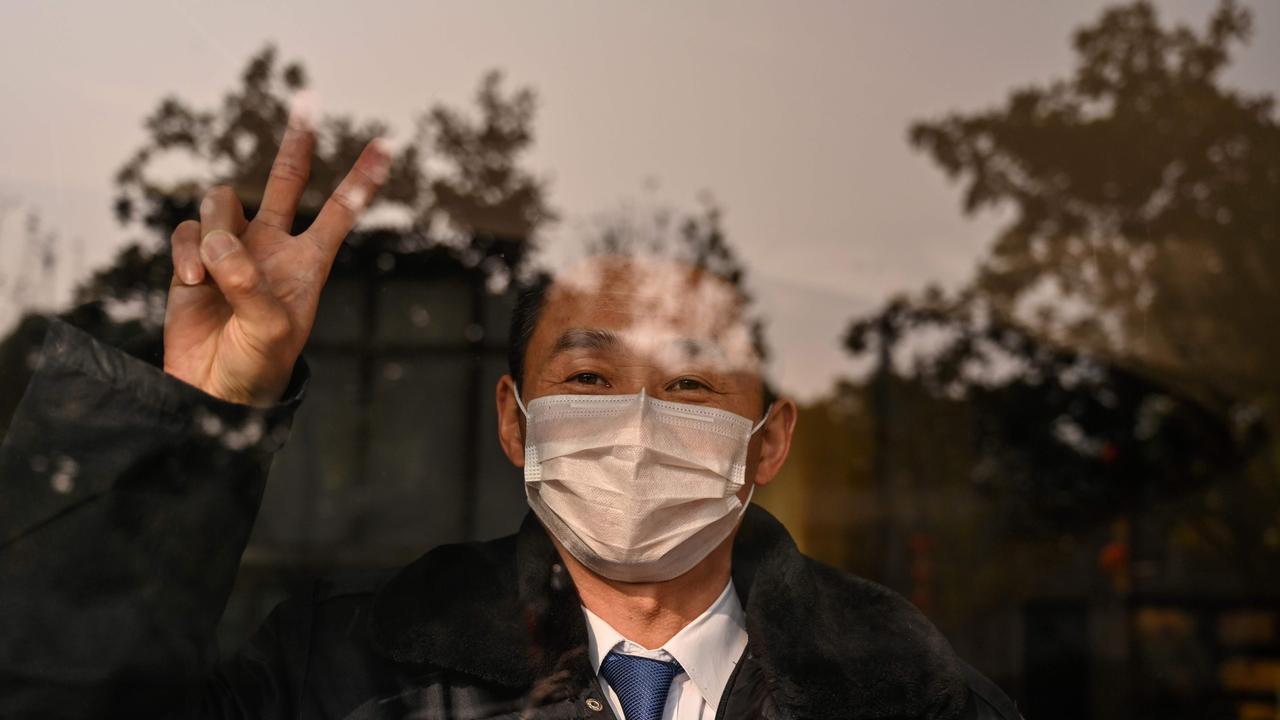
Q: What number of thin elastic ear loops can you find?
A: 2